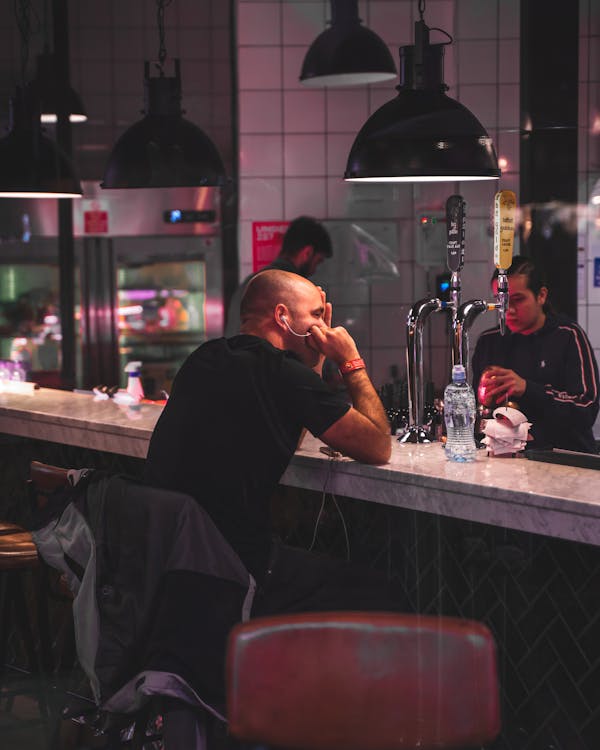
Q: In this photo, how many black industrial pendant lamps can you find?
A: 5